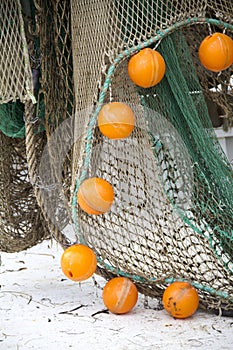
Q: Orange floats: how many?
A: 7